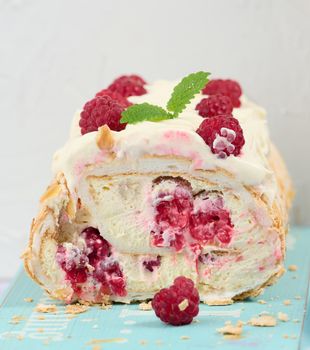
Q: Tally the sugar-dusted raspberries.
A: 1